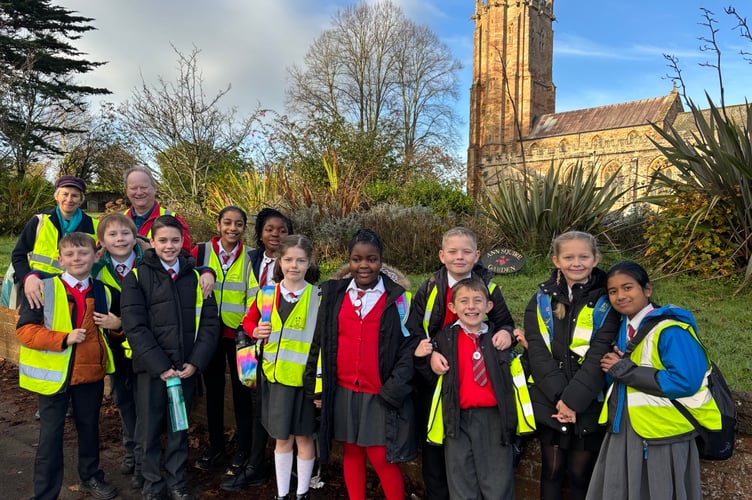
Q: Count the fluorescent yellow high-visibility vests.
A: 13